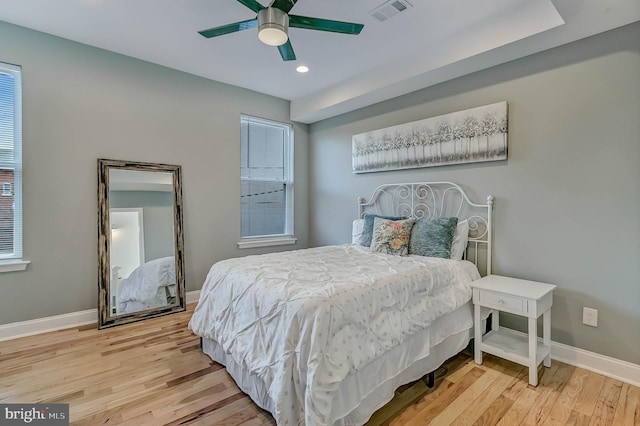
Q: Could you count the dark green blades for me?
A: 5